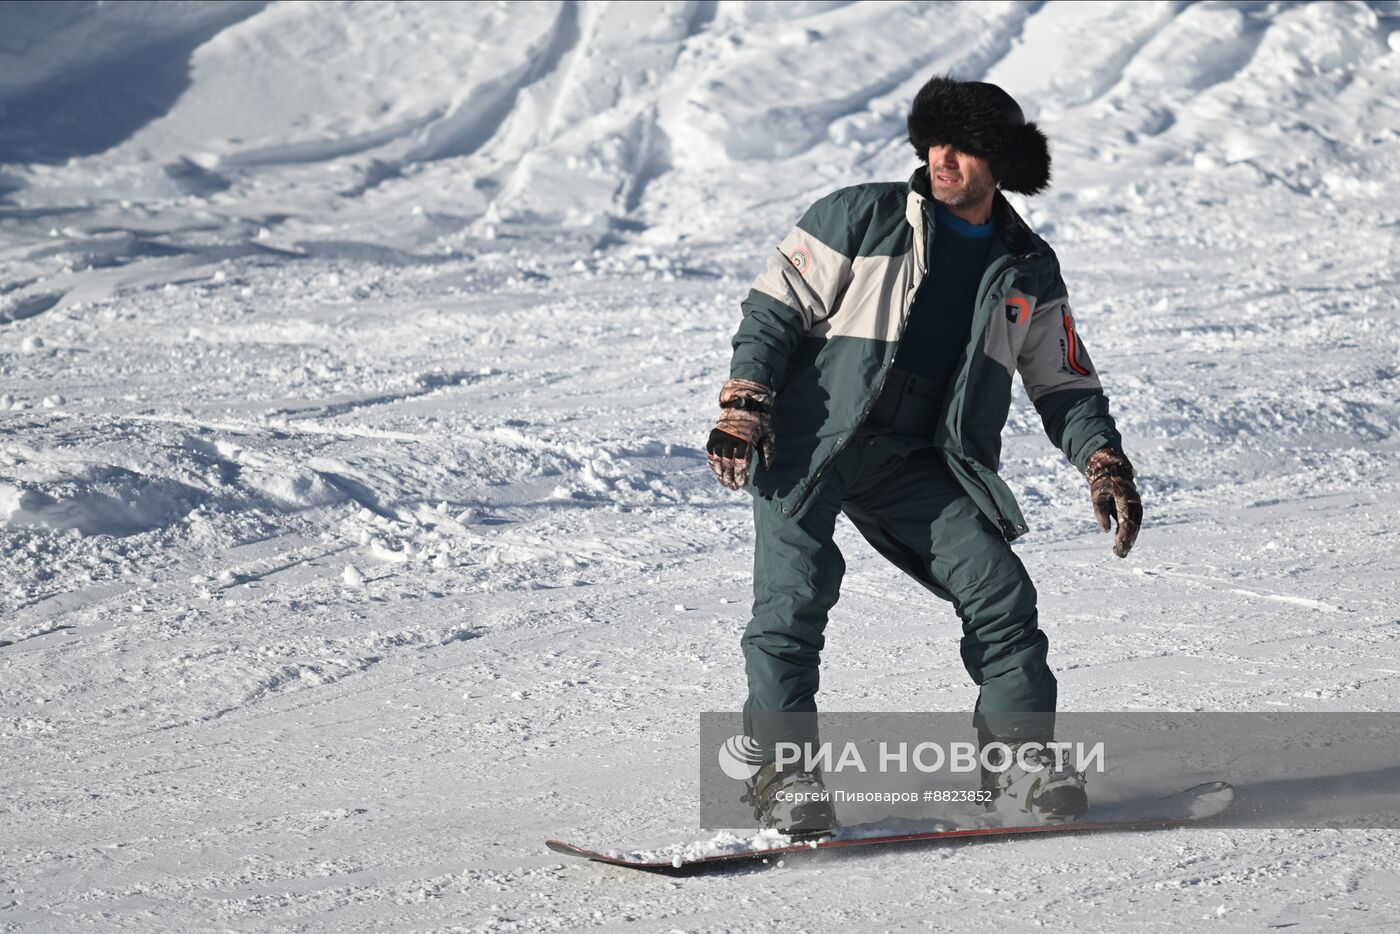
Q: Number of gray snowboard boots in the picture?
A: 2